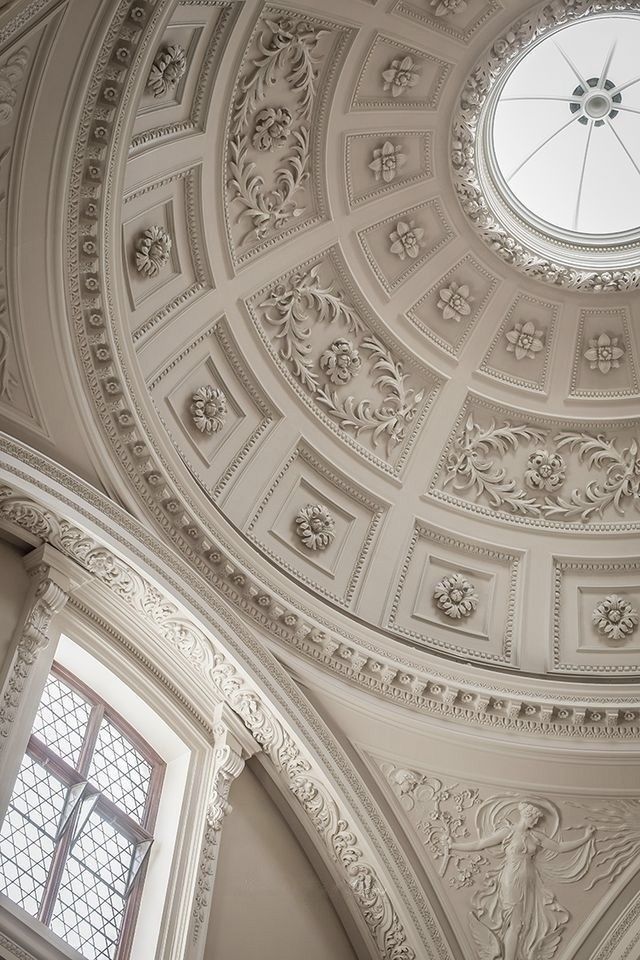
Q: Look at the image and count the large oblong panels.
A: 3